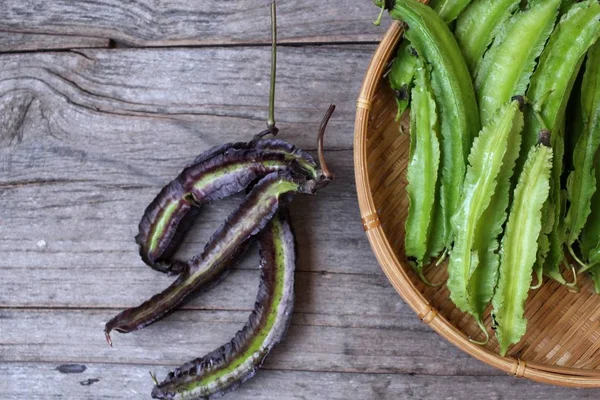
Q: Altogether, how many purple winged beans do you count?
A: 3